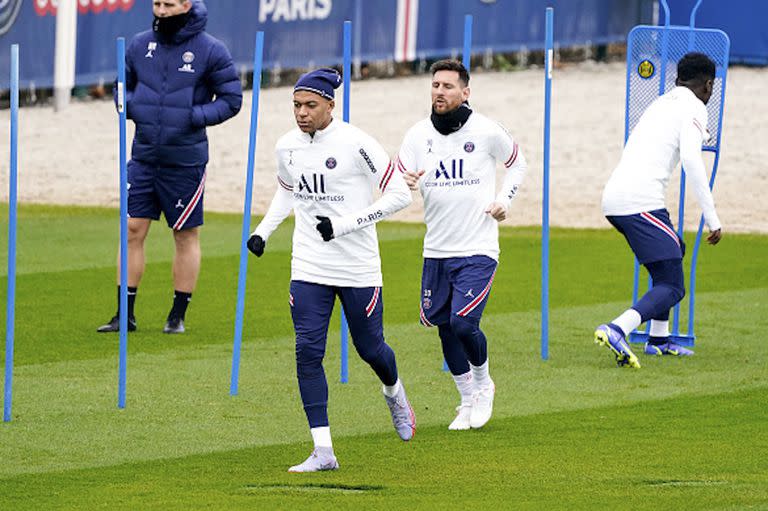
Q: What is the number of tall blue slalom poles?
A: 6